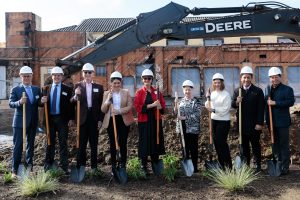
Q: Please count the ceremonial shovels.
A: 9